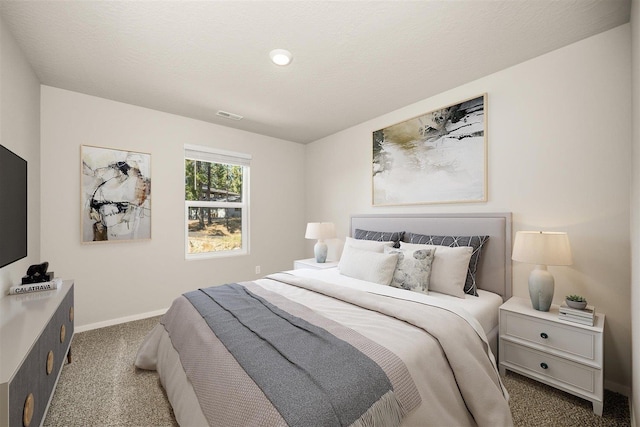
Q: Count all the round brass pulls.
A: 4